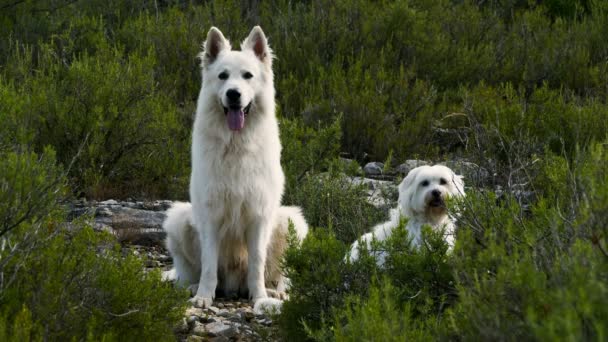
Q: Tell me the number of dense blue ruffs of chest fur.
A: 0